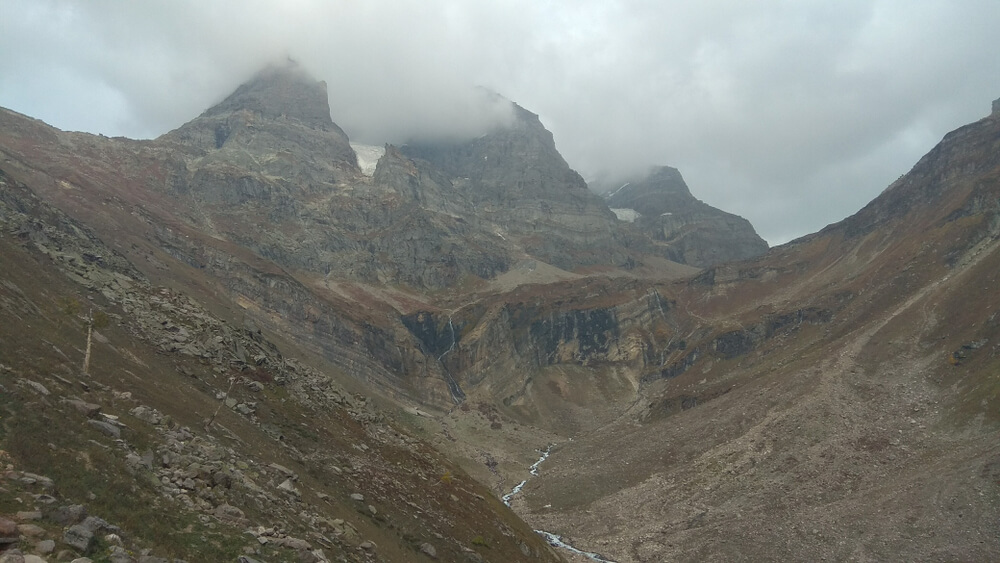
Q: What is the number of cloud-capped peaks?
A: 3